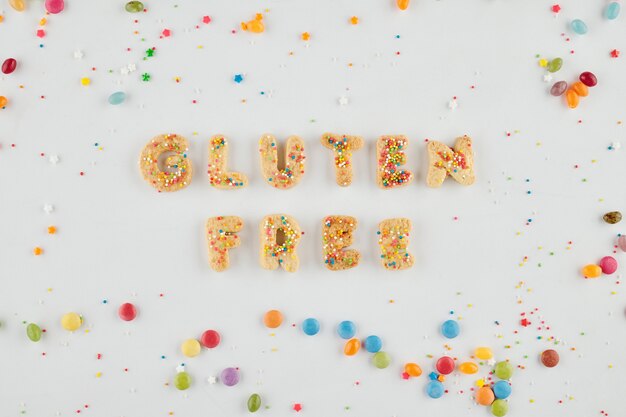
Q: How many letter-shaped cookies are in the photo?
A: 10